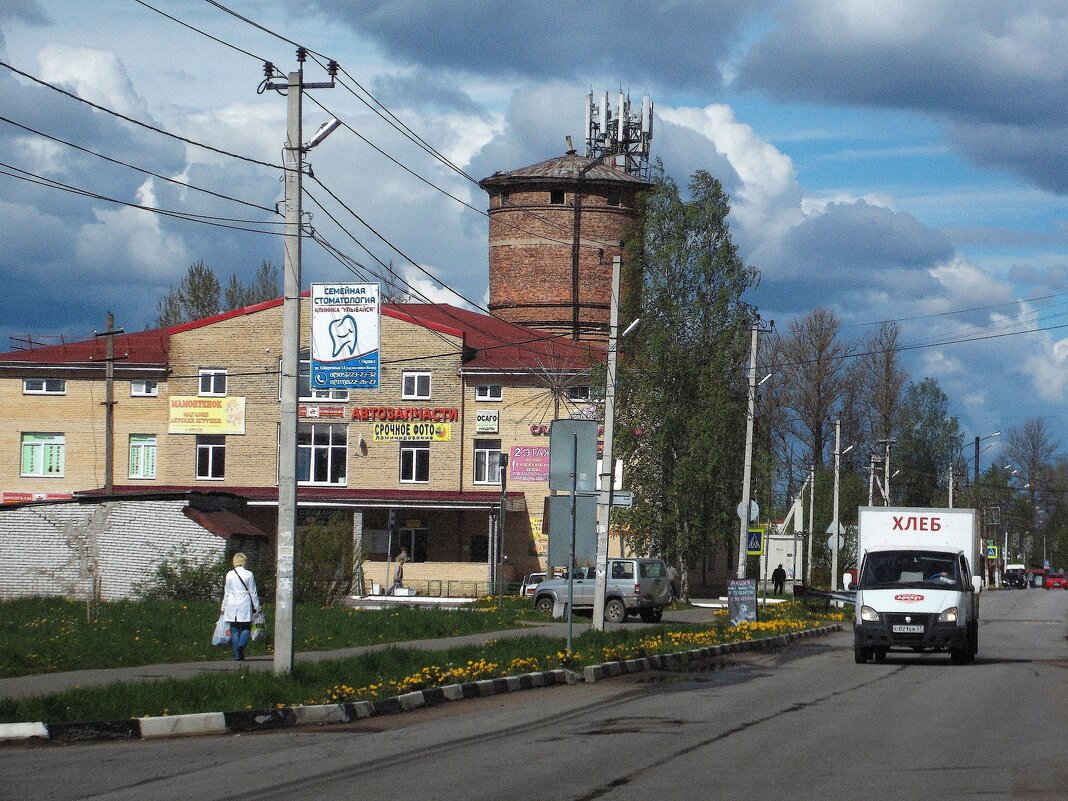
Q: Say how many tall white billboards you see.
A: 1